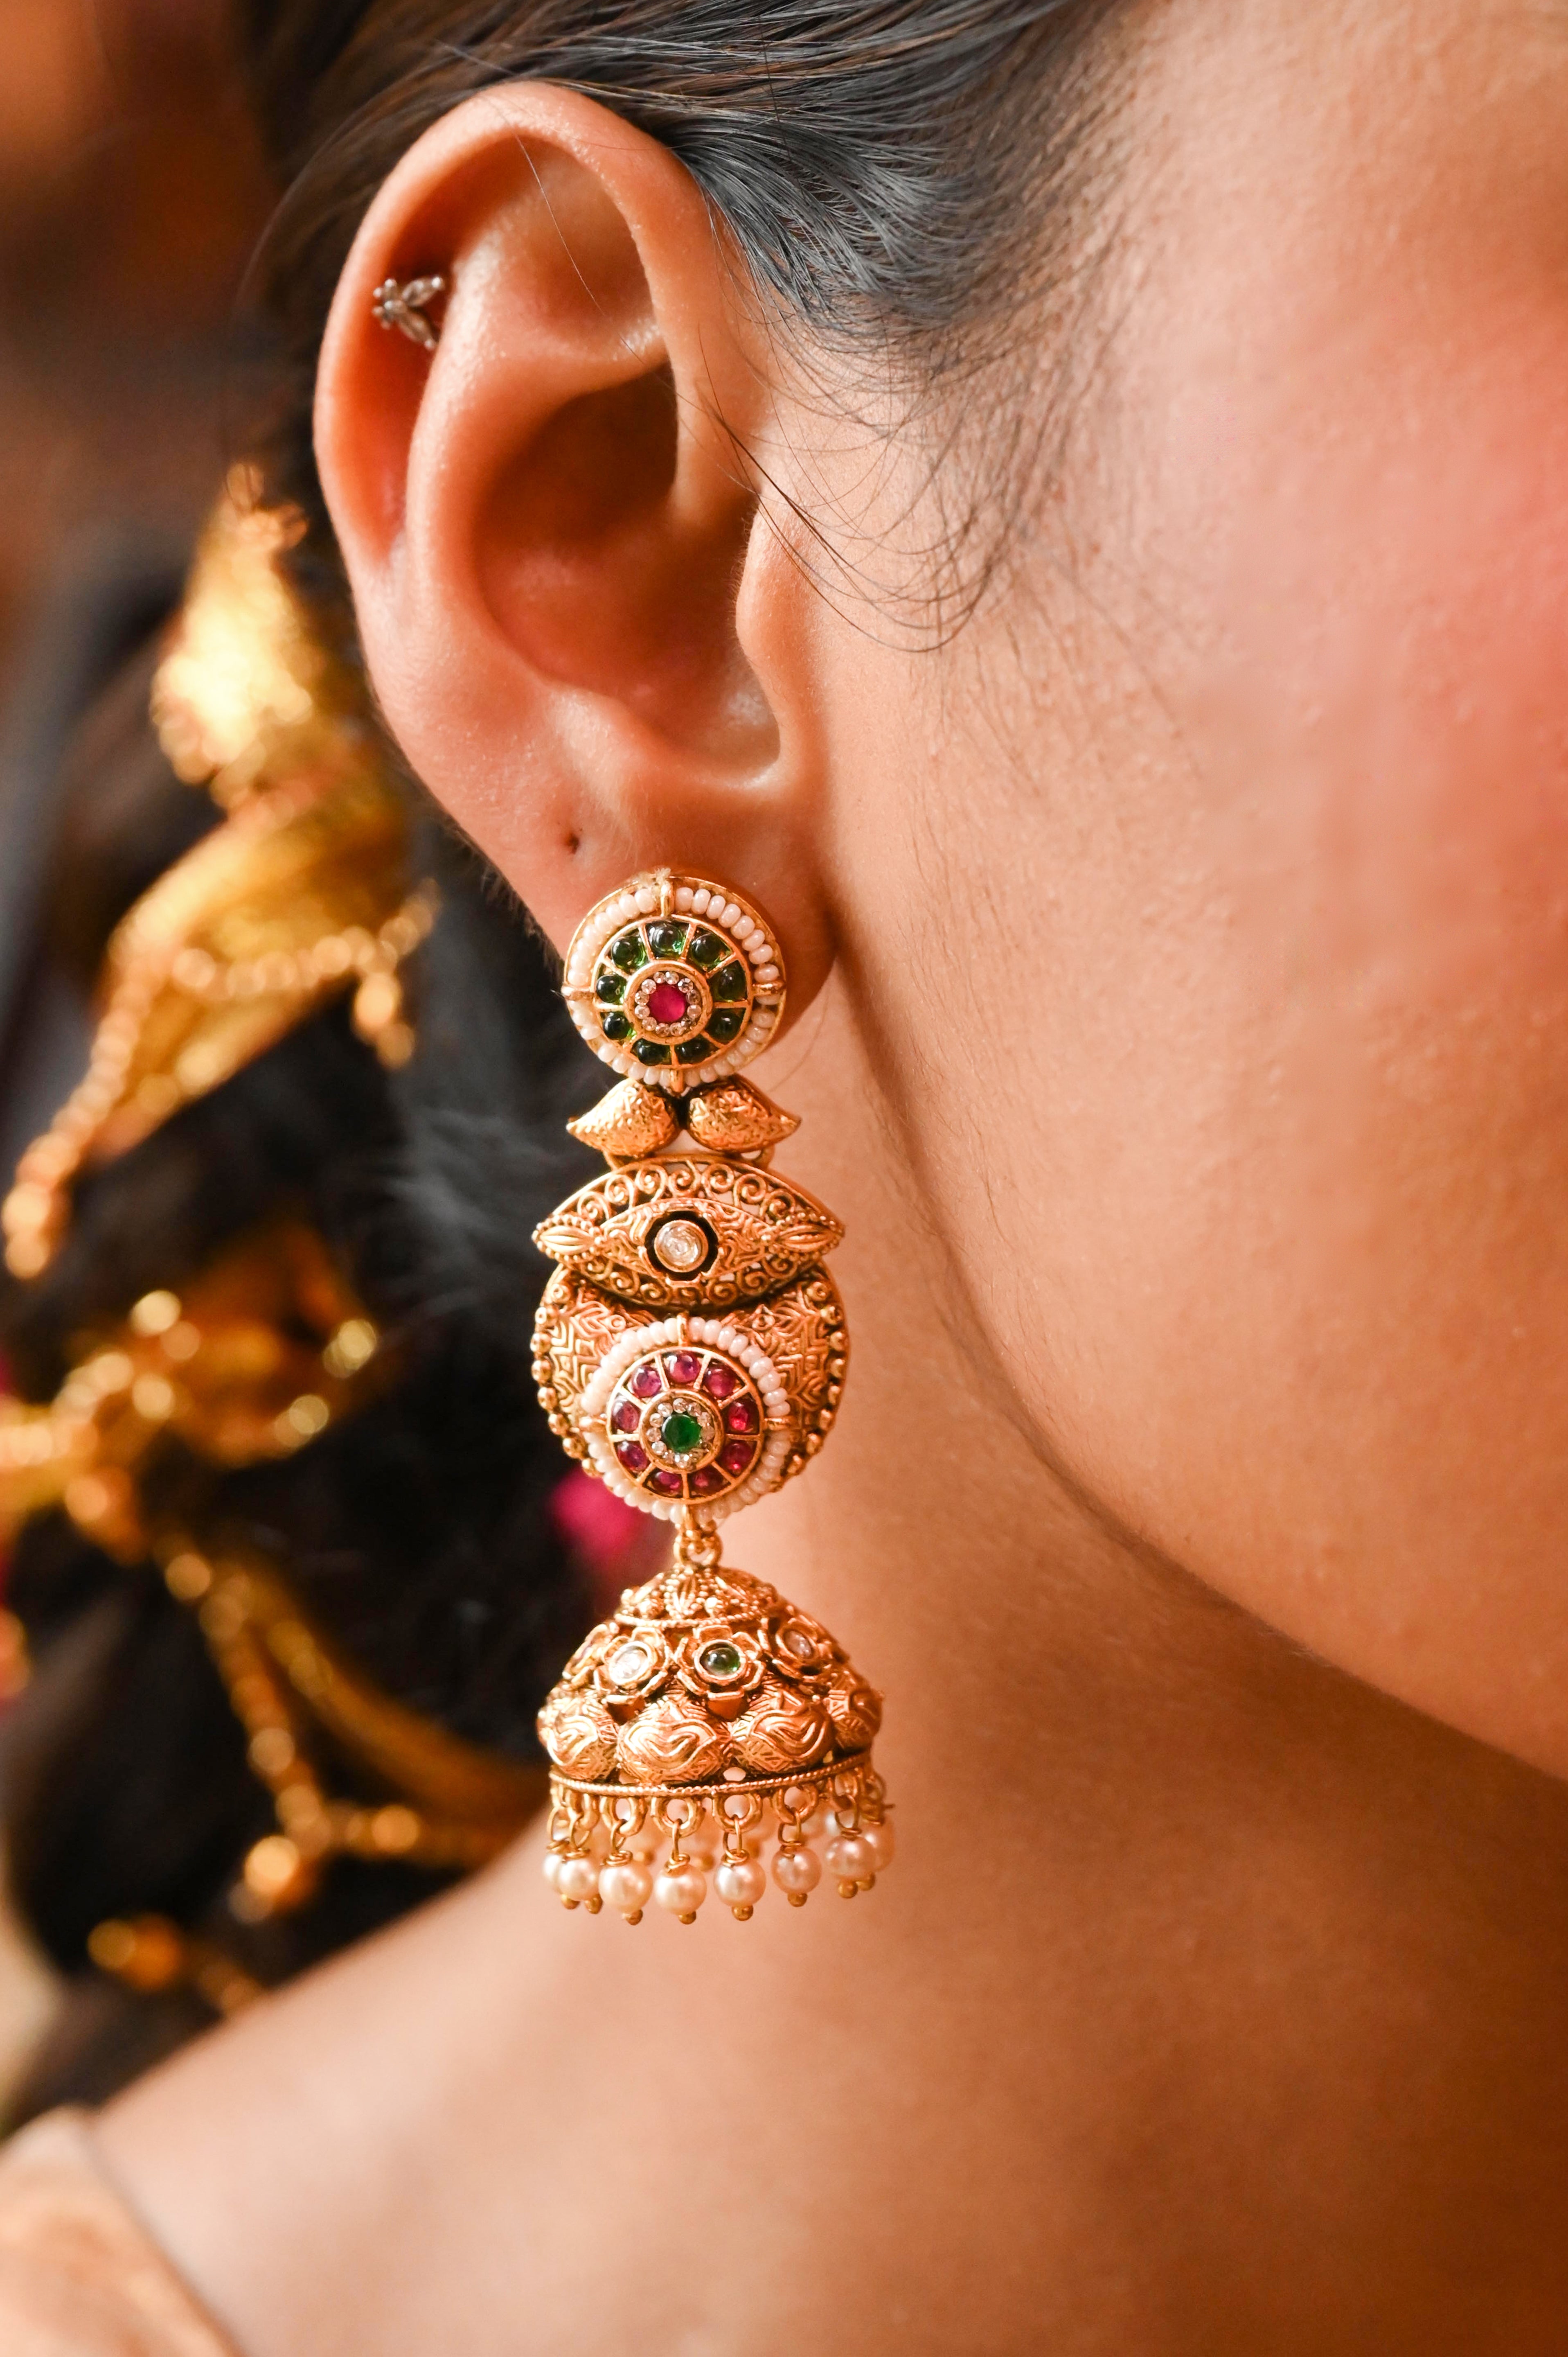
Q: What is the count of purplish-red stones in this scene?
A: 10